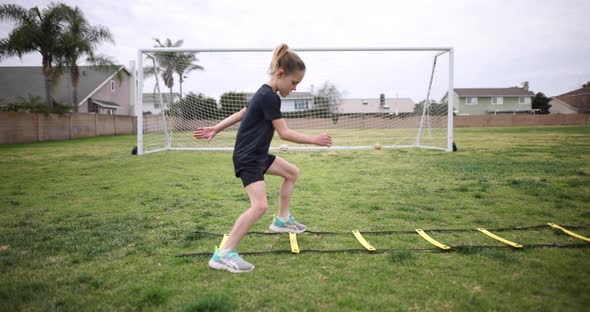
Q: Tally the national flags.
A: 0